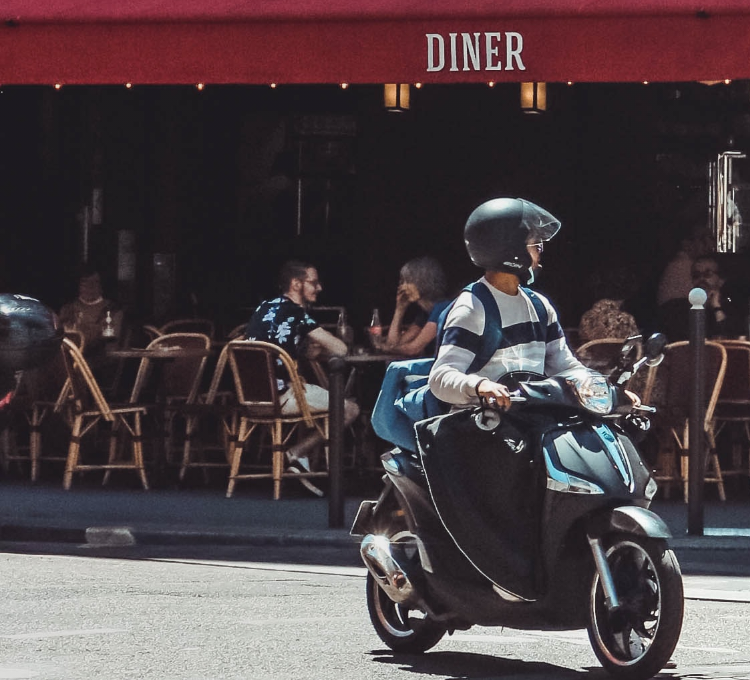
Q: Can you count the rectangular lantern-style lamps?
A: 2